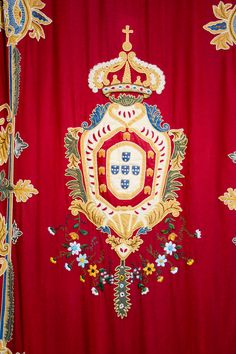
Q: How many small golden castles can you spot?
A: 7